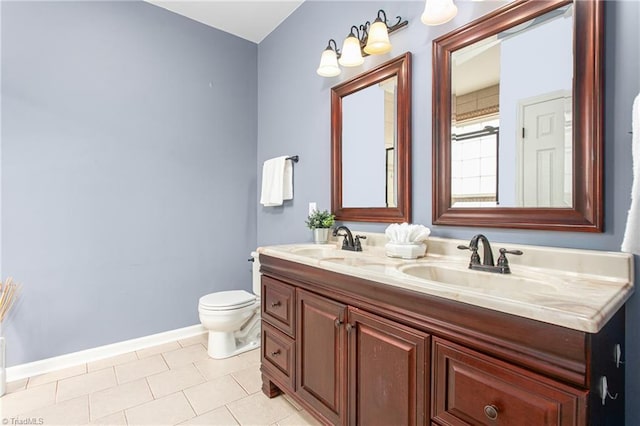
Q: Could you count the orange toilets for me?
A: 0